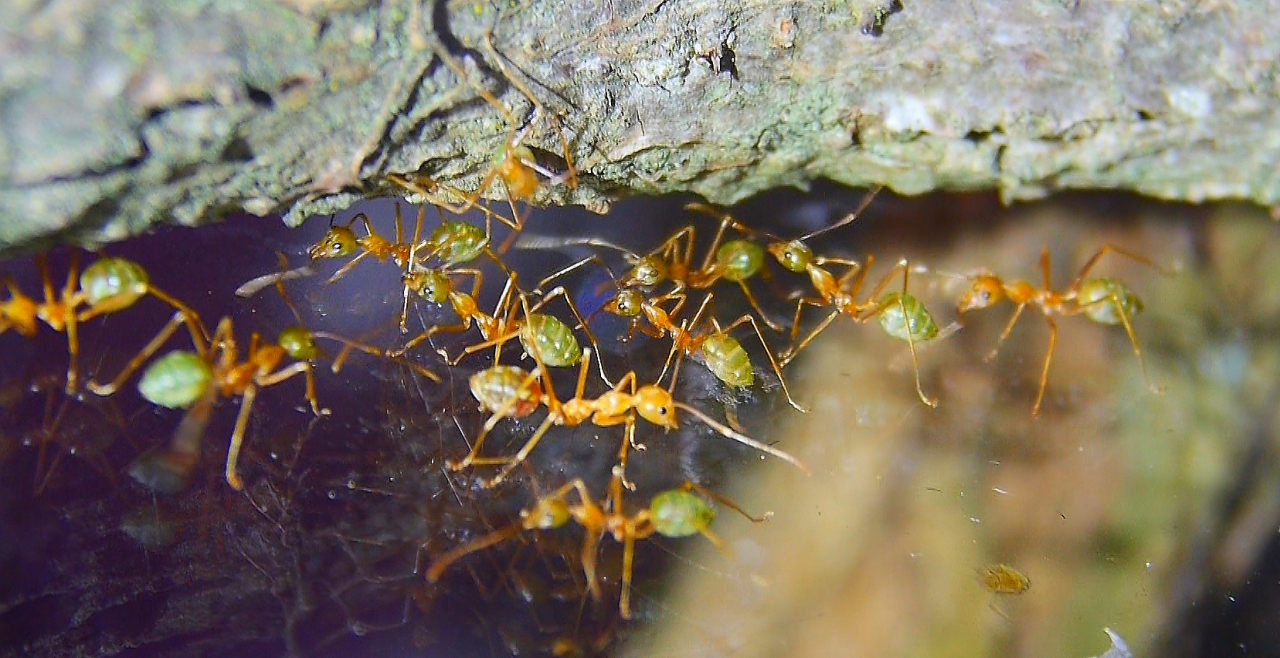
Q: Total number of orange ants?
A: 11